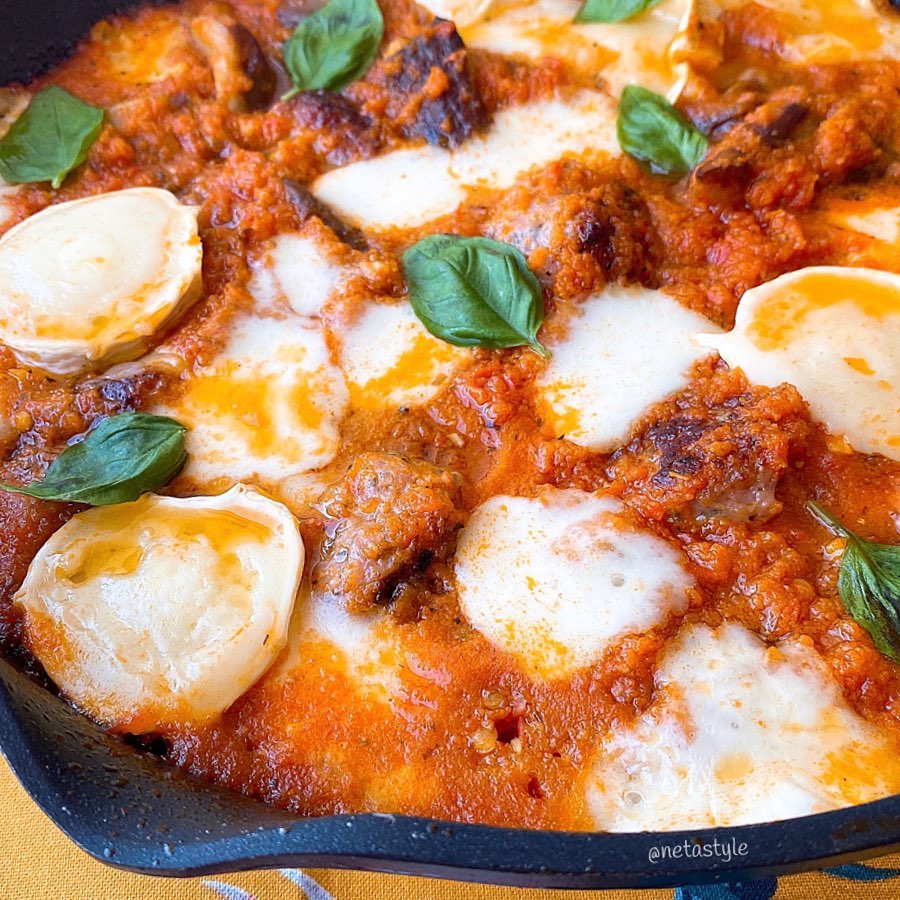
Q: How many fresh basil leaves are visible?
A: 7